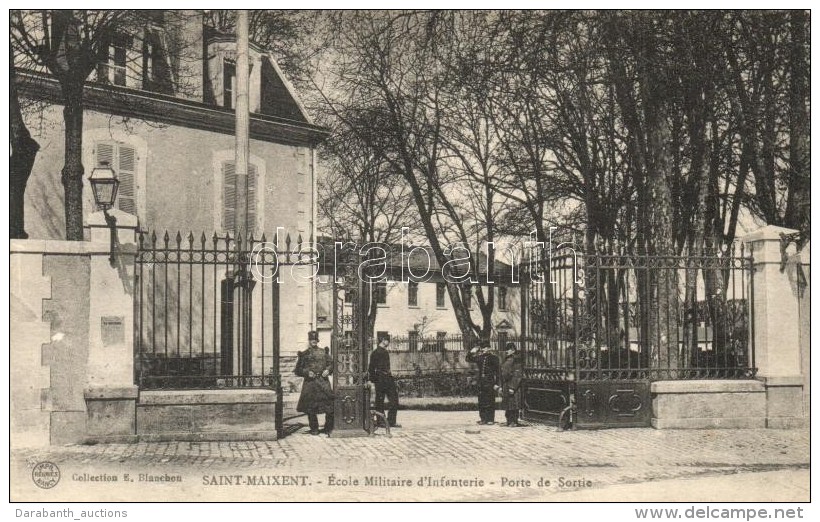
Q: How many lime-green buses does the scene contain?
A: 0